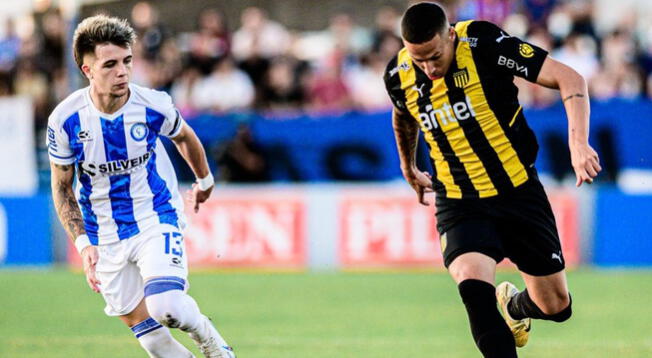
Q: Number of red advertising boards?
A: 2